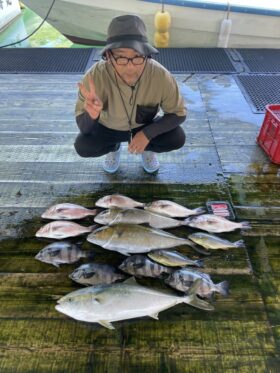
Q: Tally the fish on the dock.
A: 14